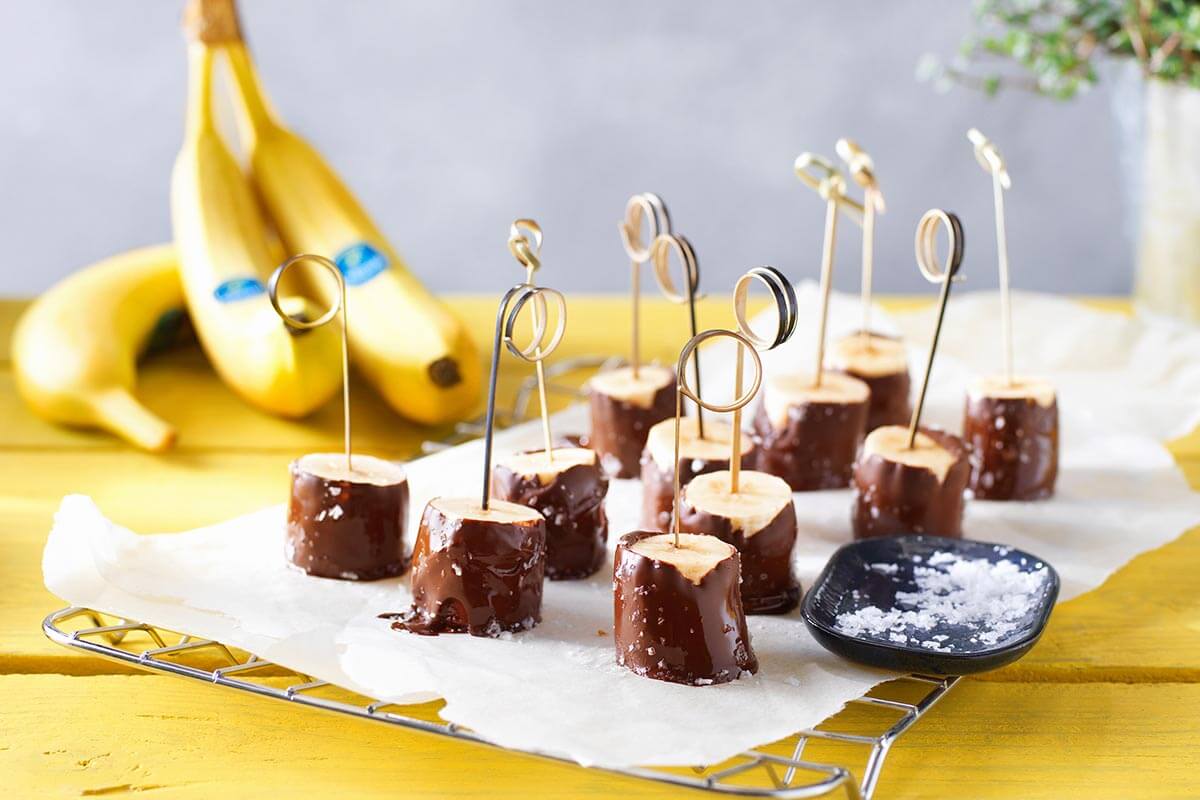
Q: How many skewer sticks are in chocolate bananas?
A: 11